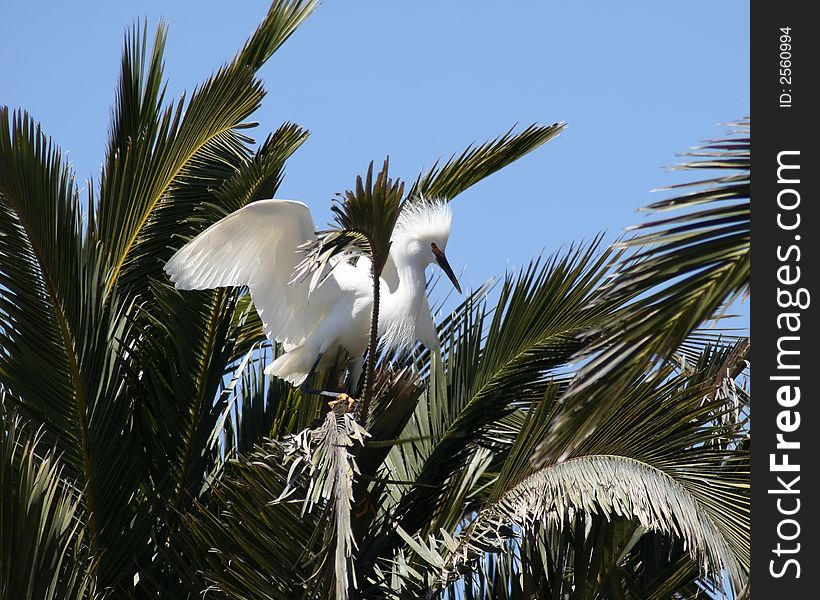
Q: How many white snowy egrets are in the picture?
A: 1